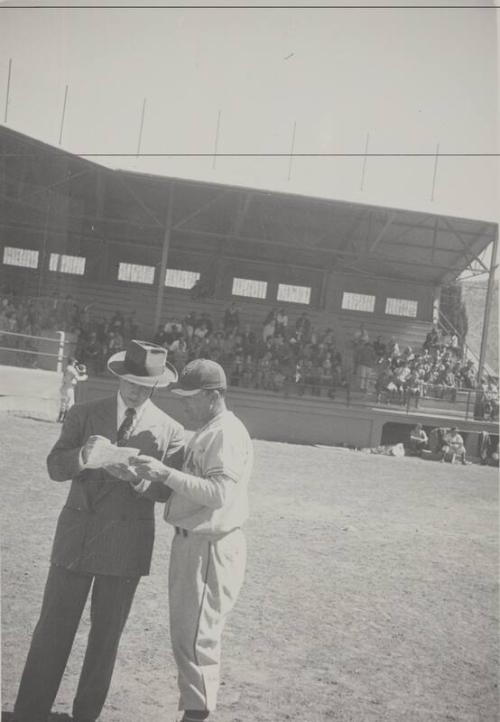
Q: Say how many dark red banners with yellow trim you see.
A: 0